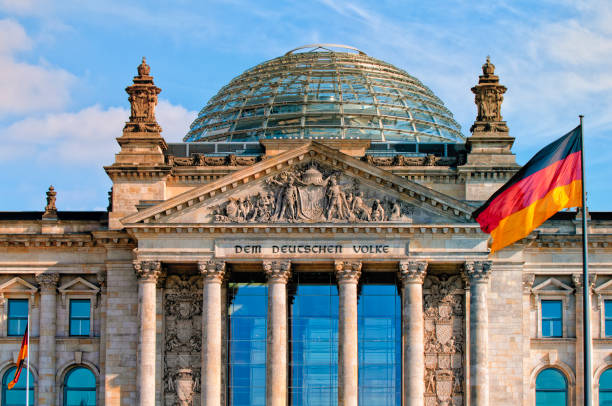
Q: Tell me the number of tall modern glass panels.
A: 3